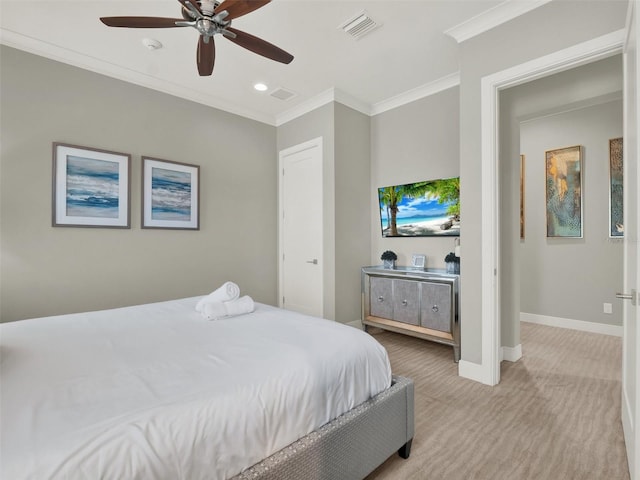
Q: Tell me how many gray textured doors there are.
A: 3